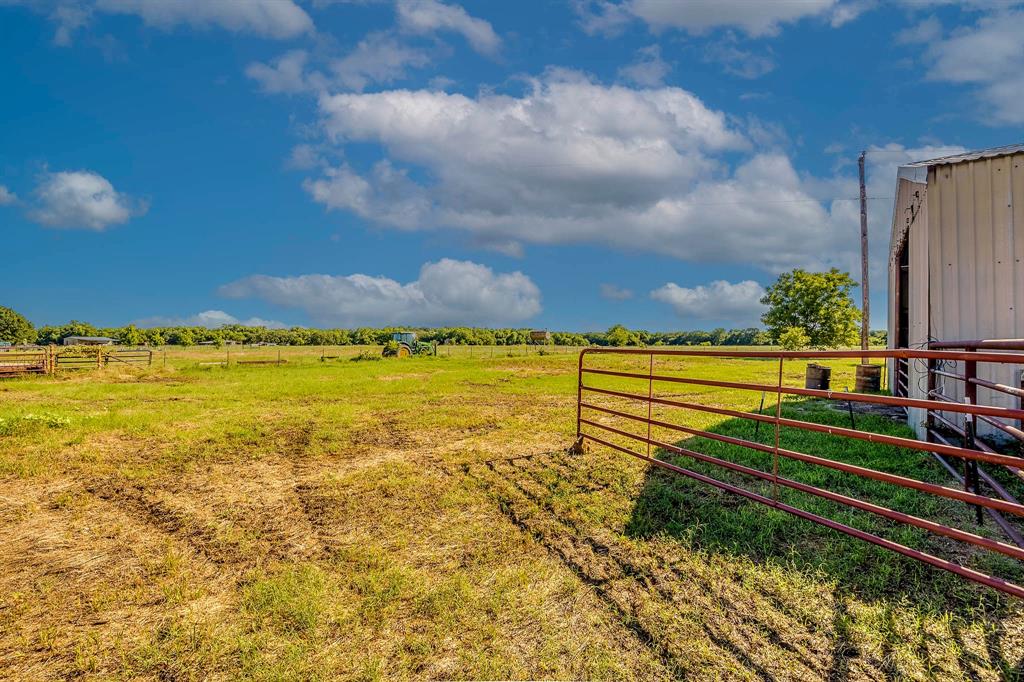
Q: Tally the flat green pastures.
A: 1